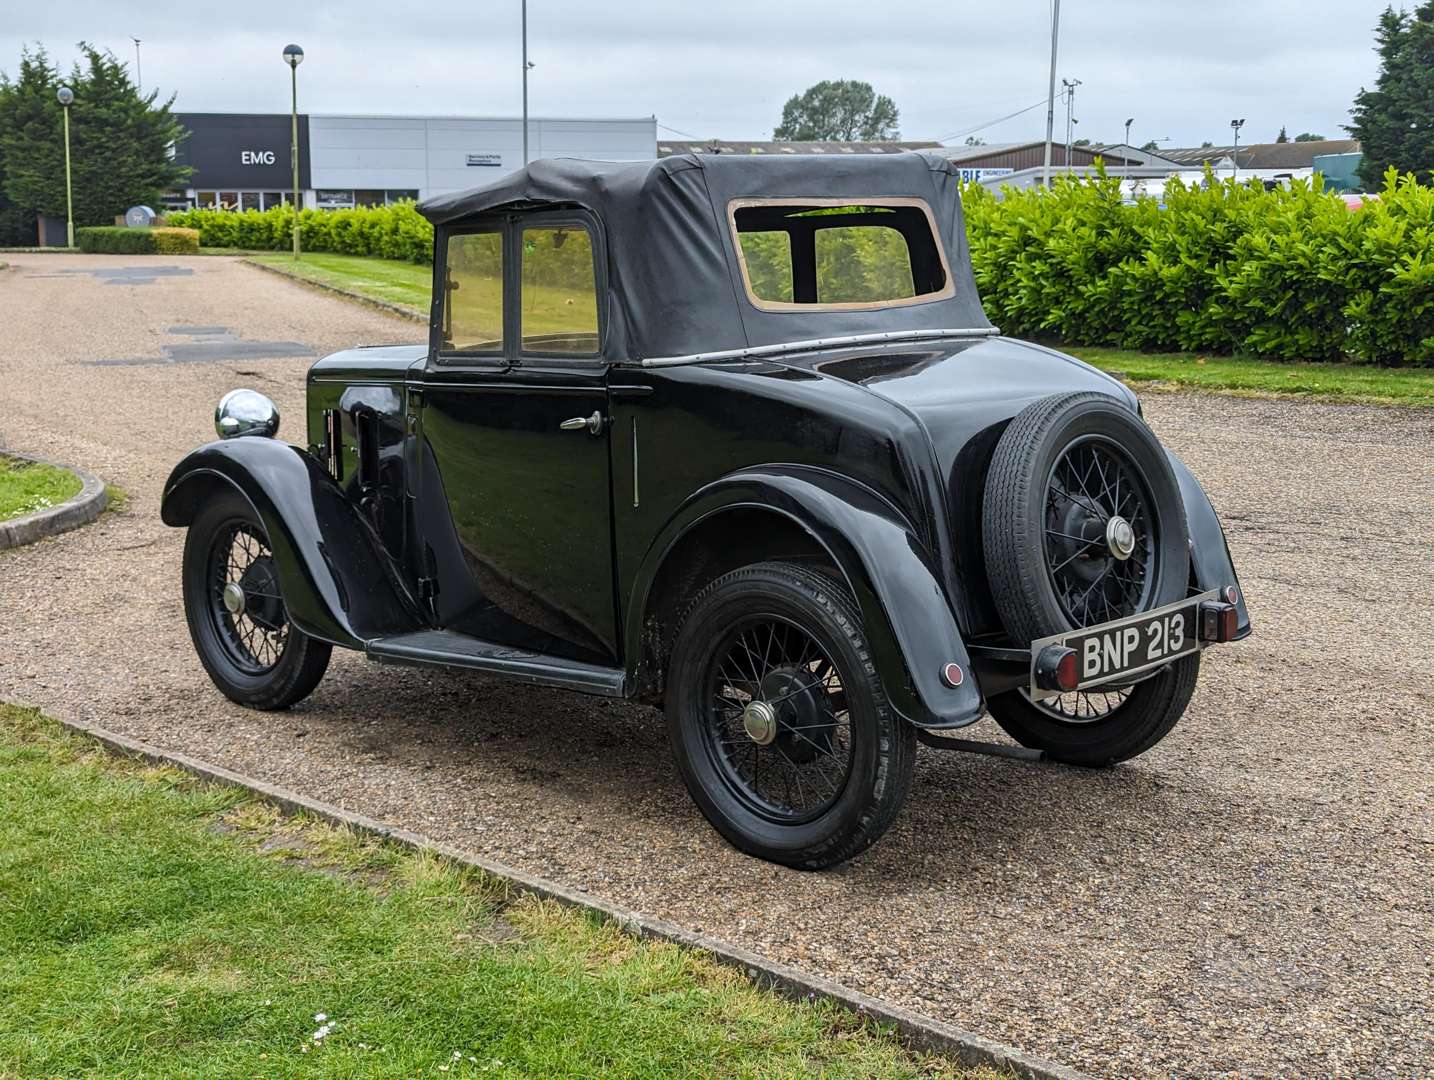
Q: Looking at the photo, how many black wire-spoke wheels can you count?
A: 4